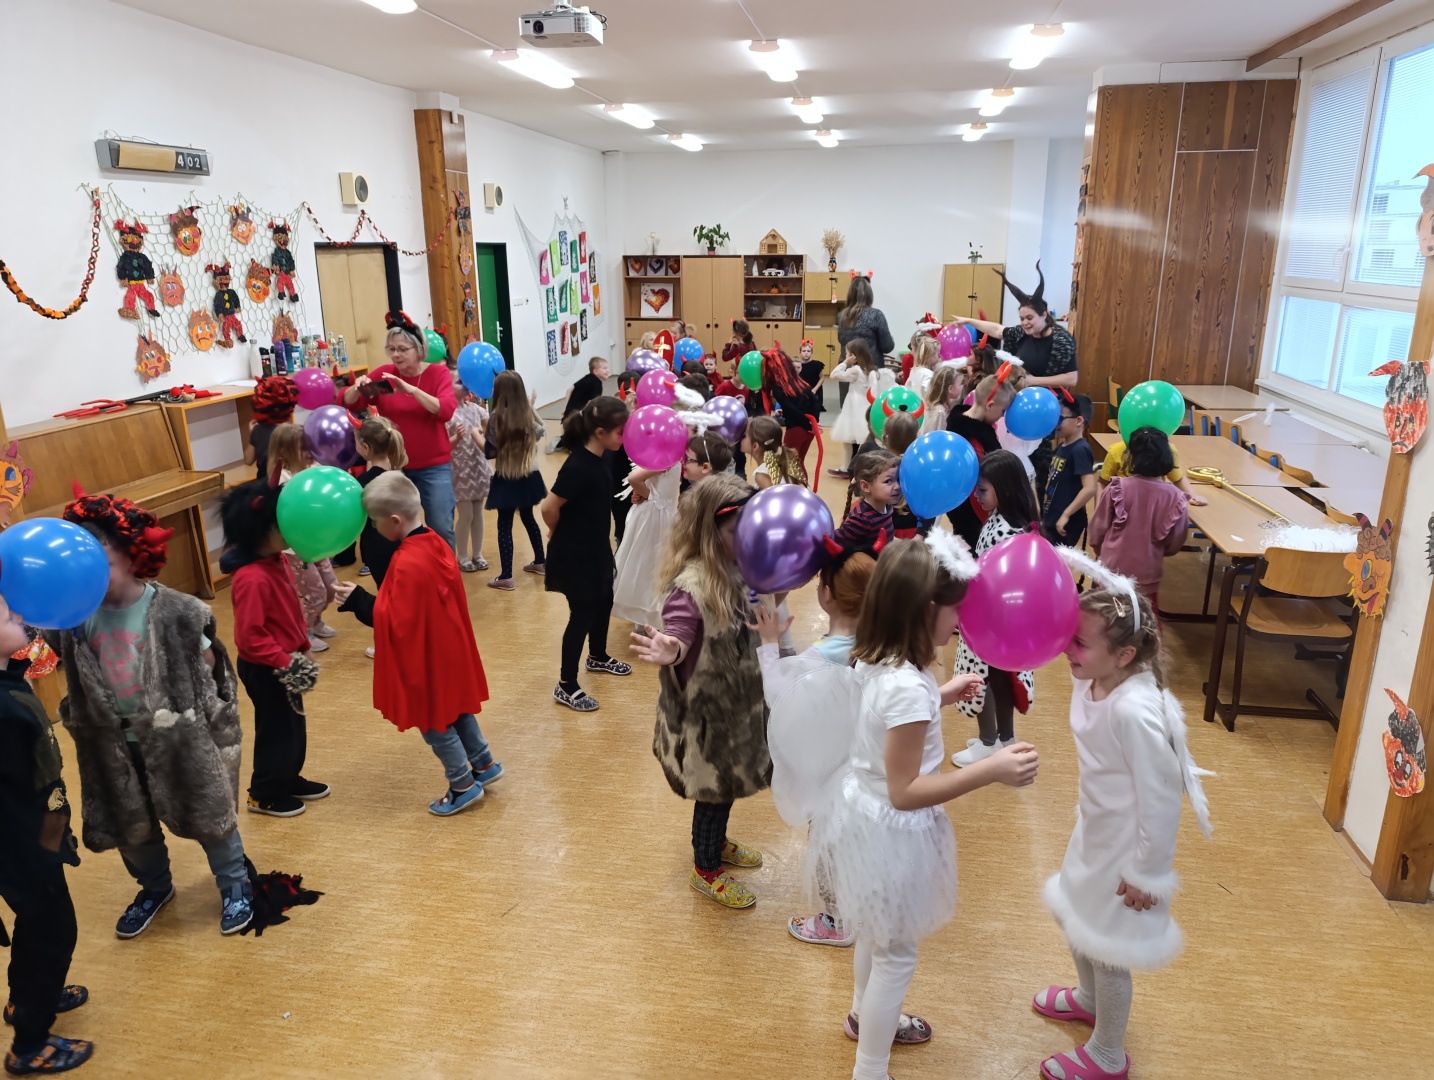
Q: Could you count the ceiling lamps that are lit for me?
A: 10